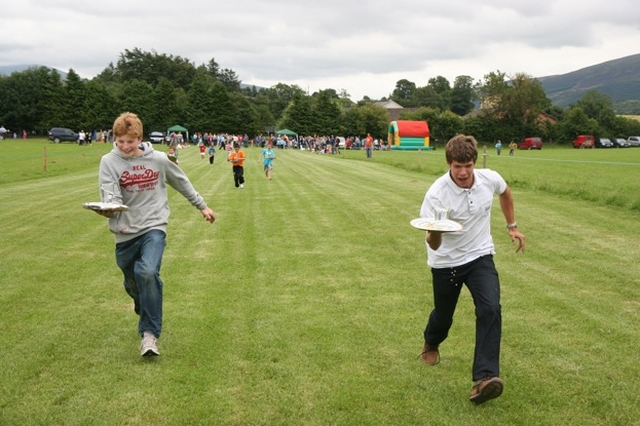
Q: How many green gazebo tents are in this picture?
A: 2